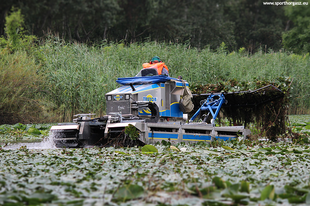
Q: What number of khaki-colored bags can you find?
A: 1